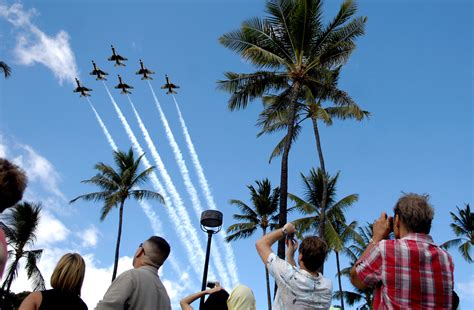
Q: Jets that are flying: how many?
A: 6